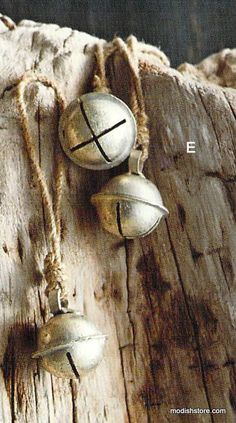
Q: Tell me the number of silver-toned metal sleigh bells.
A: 3